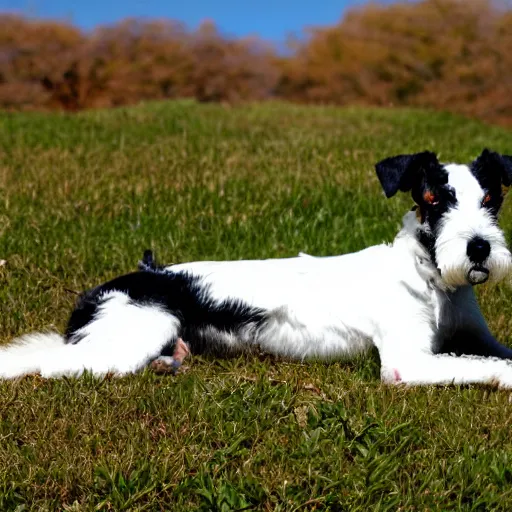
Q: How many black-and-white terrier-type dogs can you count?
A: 1